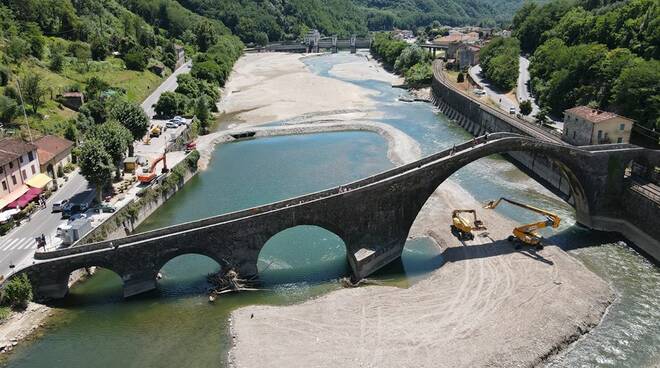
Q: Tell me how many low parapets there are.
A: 2